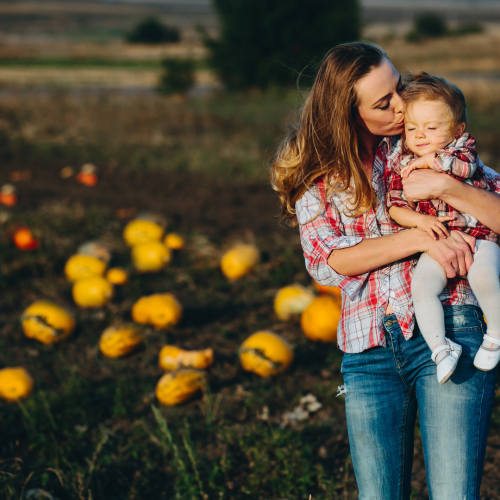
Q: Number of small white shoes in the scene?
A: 2